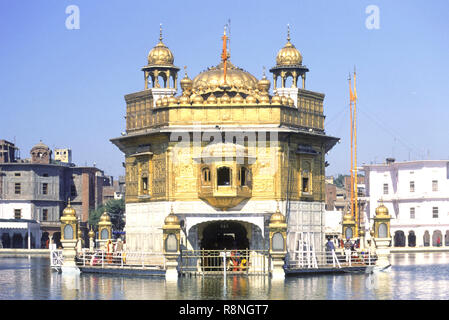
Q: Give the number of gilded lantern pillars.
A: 6